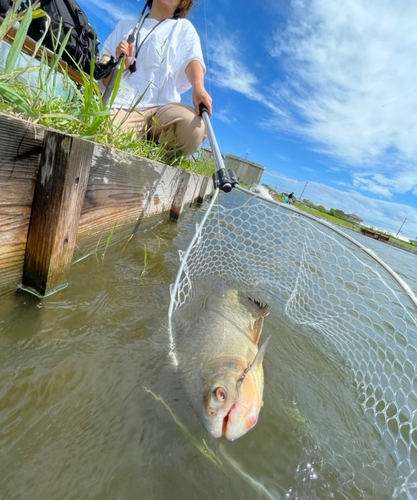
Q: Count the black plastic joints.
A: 1